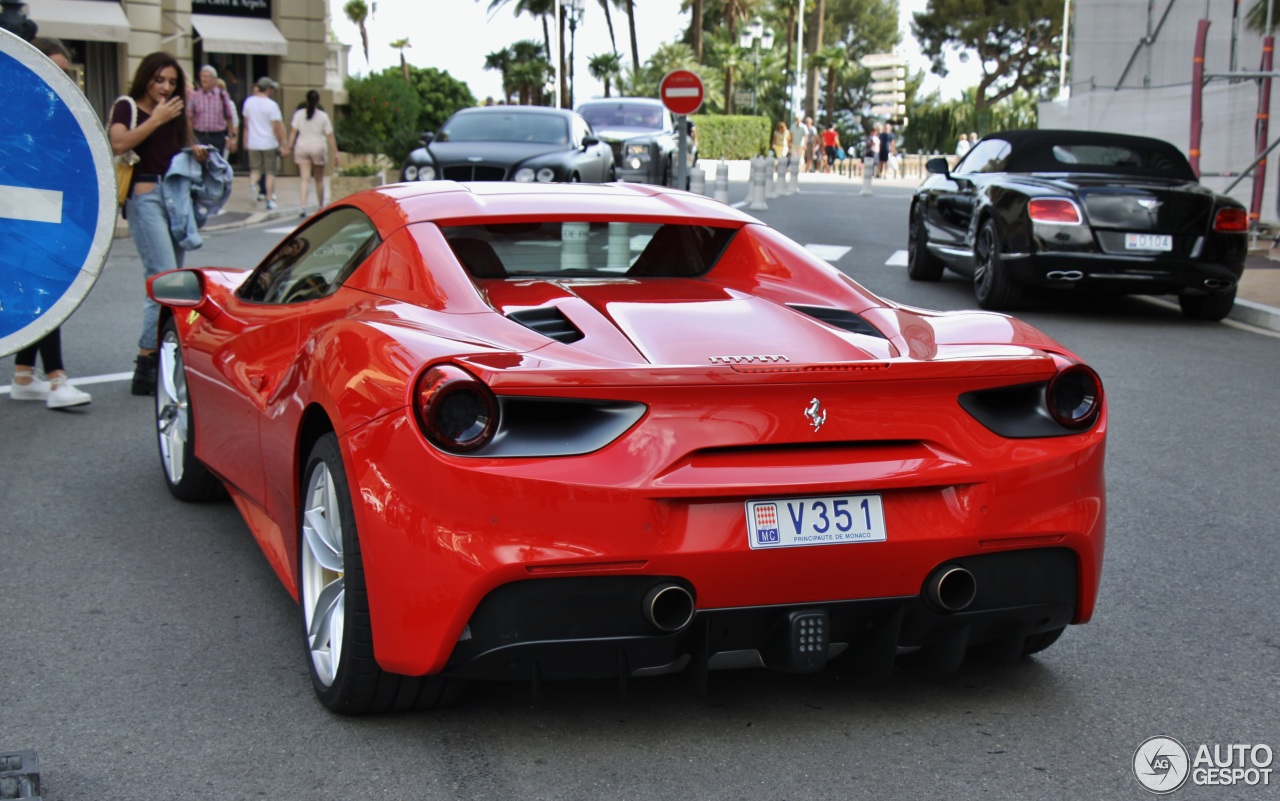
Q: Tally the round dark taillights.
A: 2